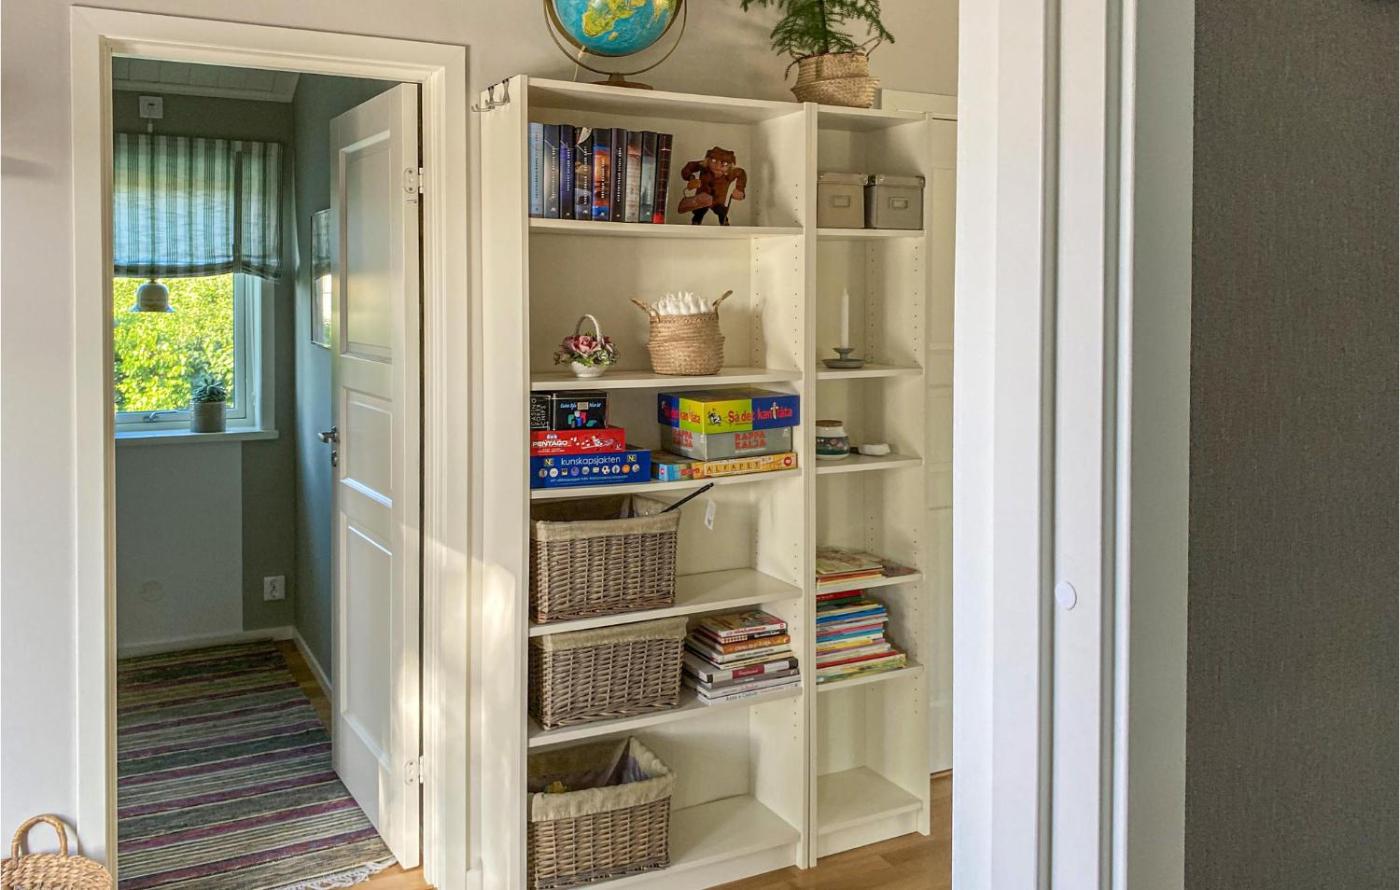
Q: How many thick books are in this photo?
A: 9